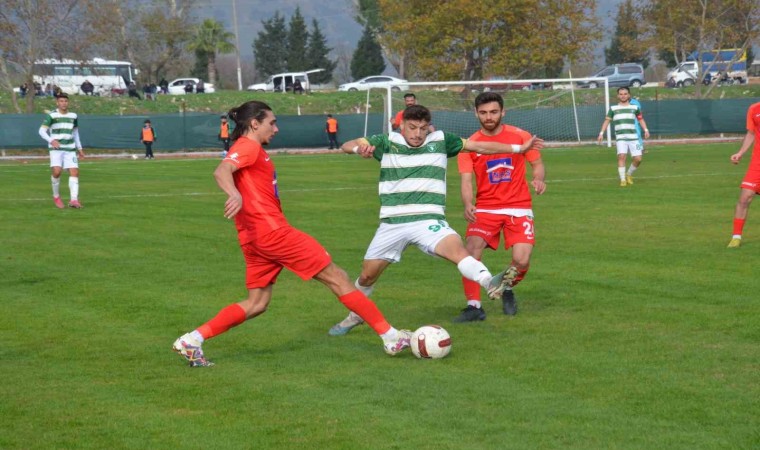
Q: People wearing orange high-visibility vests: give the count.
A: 3